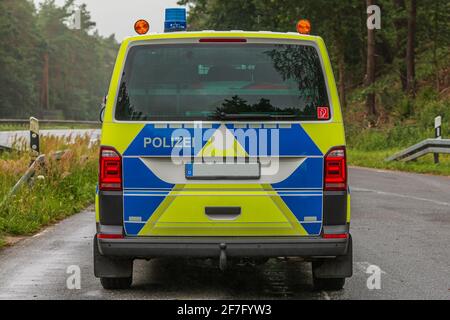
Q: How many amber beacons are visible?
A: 2